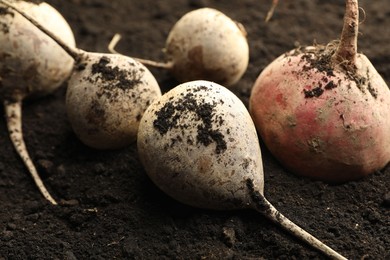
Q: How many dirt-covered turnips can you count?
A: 5